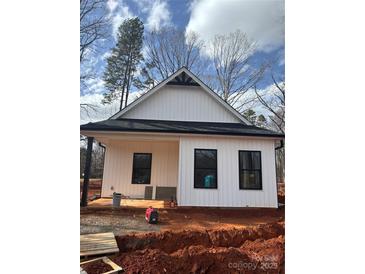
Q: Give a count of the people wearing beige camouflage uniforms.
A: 0